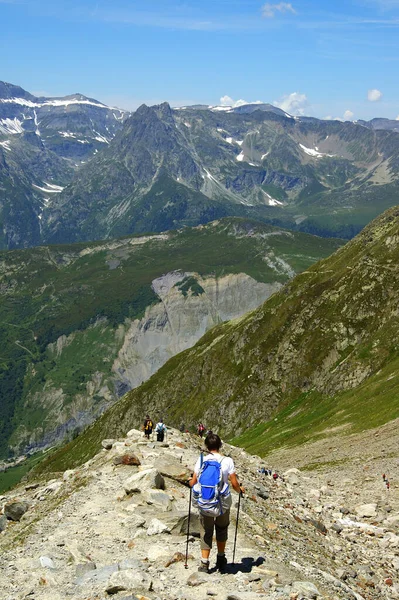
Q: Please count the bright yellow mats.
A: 0